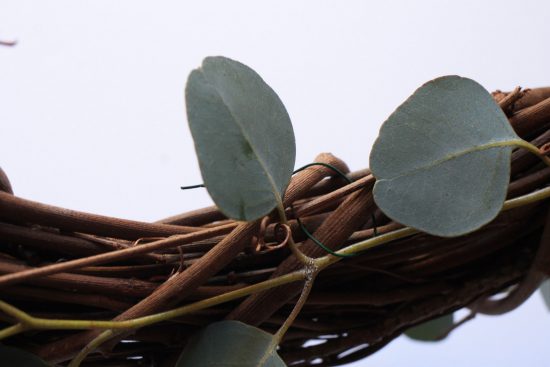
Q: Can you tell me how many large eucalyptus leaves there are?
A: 2